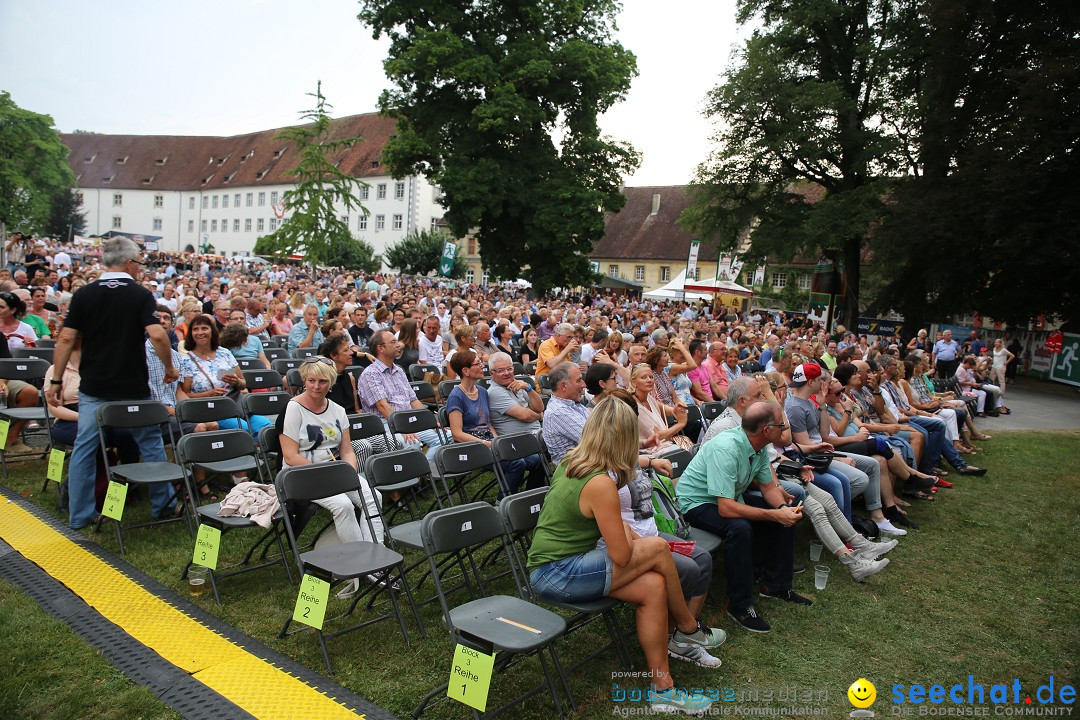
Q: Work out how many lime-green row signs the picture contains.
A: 6